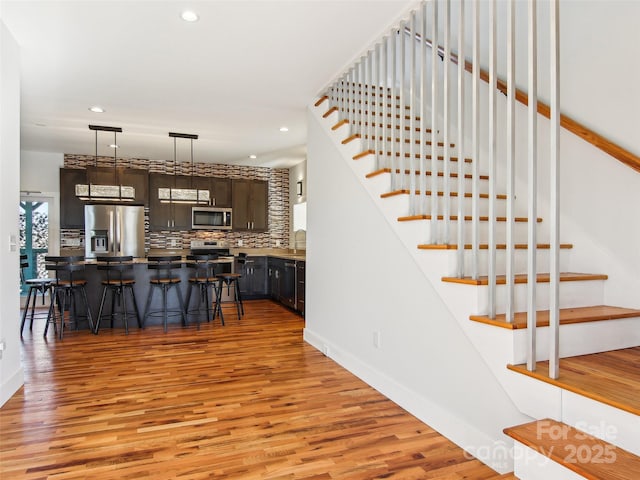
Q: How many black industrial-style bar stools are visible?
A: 6